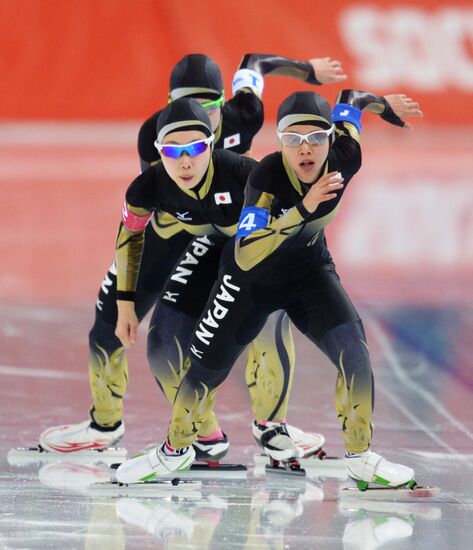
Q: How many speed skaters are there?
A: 3